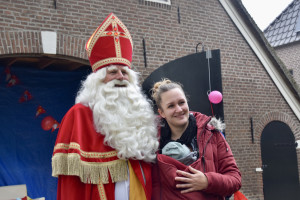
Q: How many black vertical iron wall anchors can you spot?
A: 4